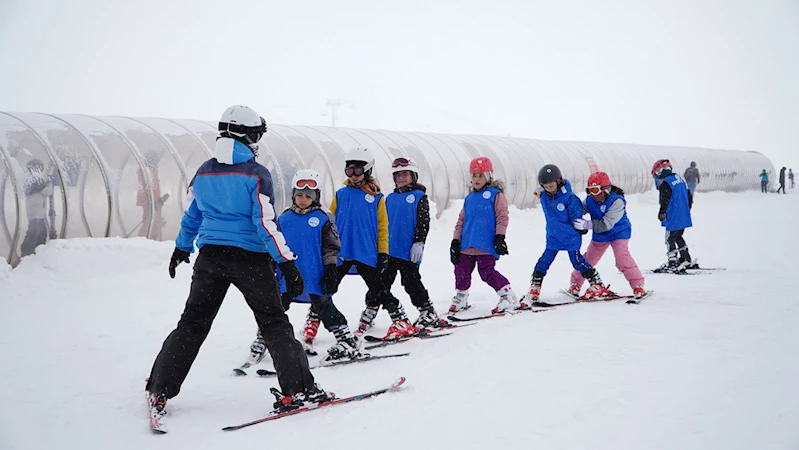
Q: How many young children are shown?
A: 7